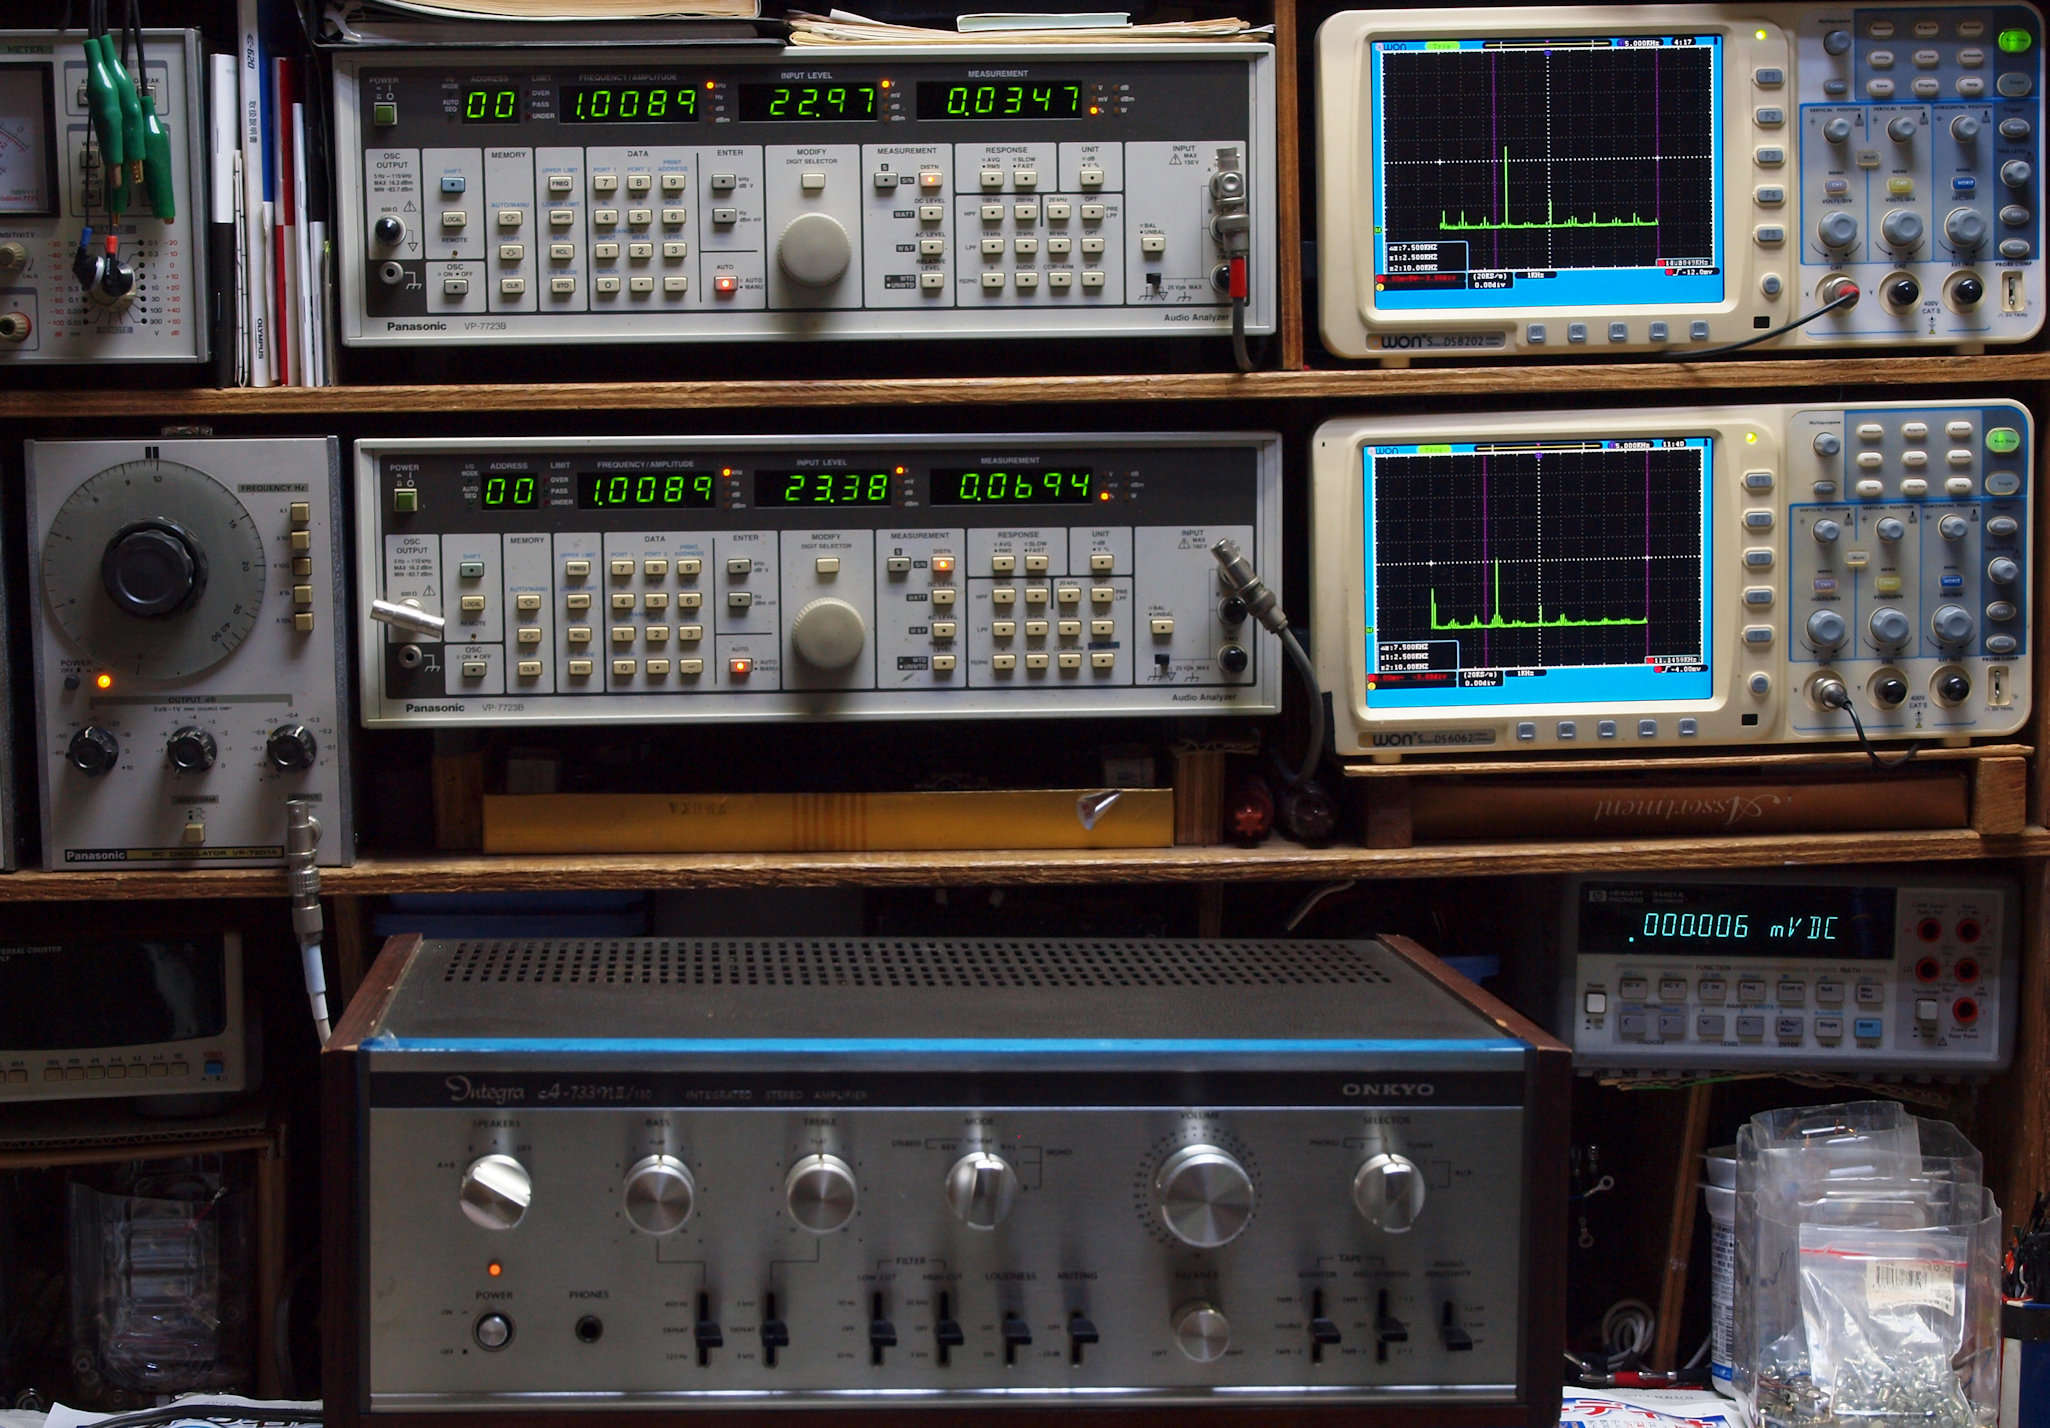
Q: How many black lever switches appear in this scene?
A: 9